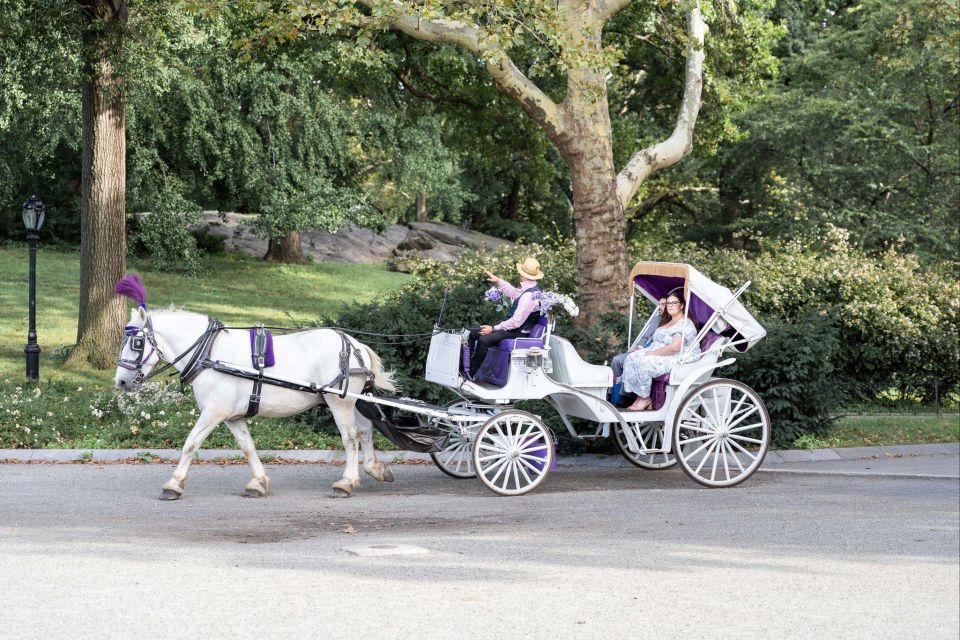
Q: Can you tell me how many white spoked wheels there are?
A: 4